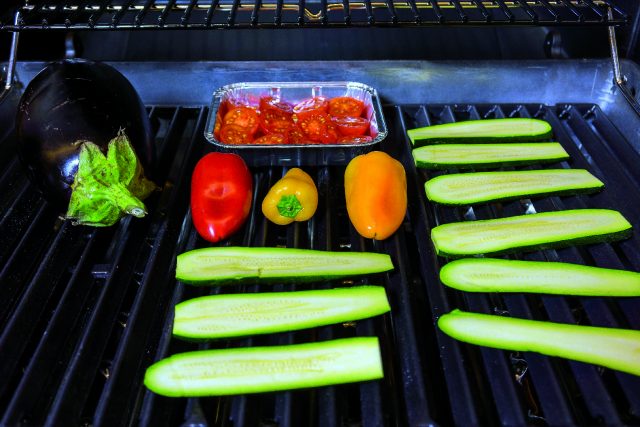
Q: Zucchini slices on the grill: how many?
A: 9